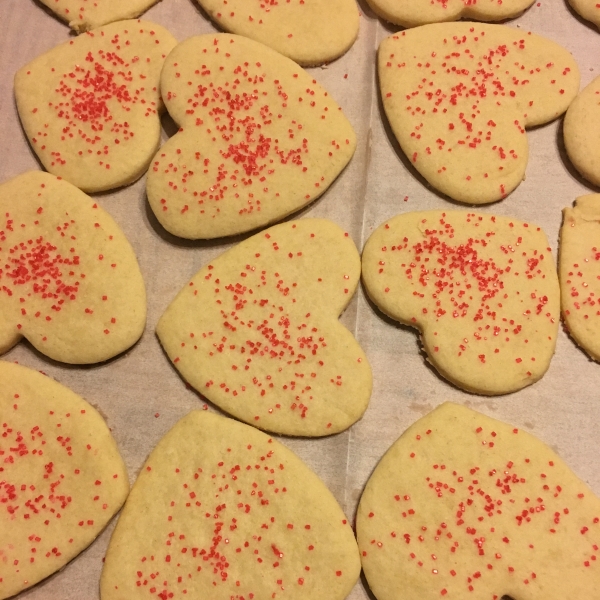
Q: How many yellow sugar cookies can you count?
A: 15